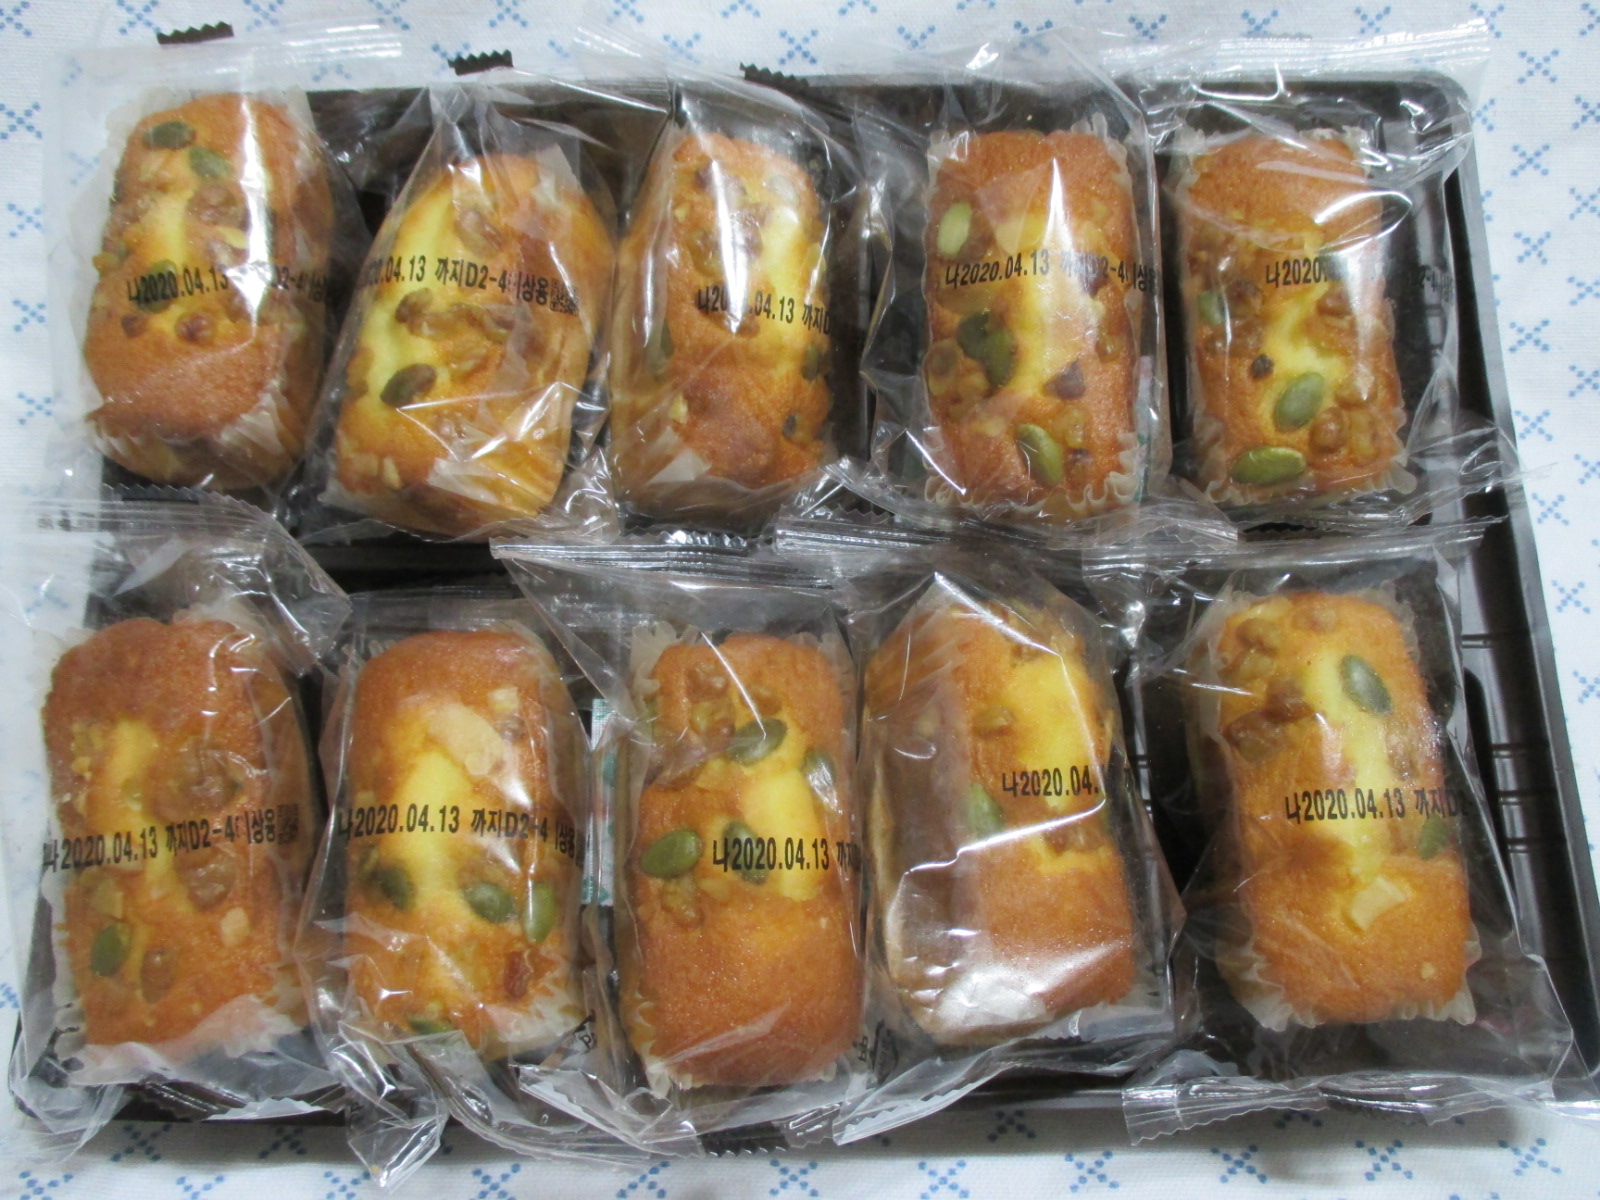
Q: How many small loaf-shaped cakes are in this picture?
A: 10